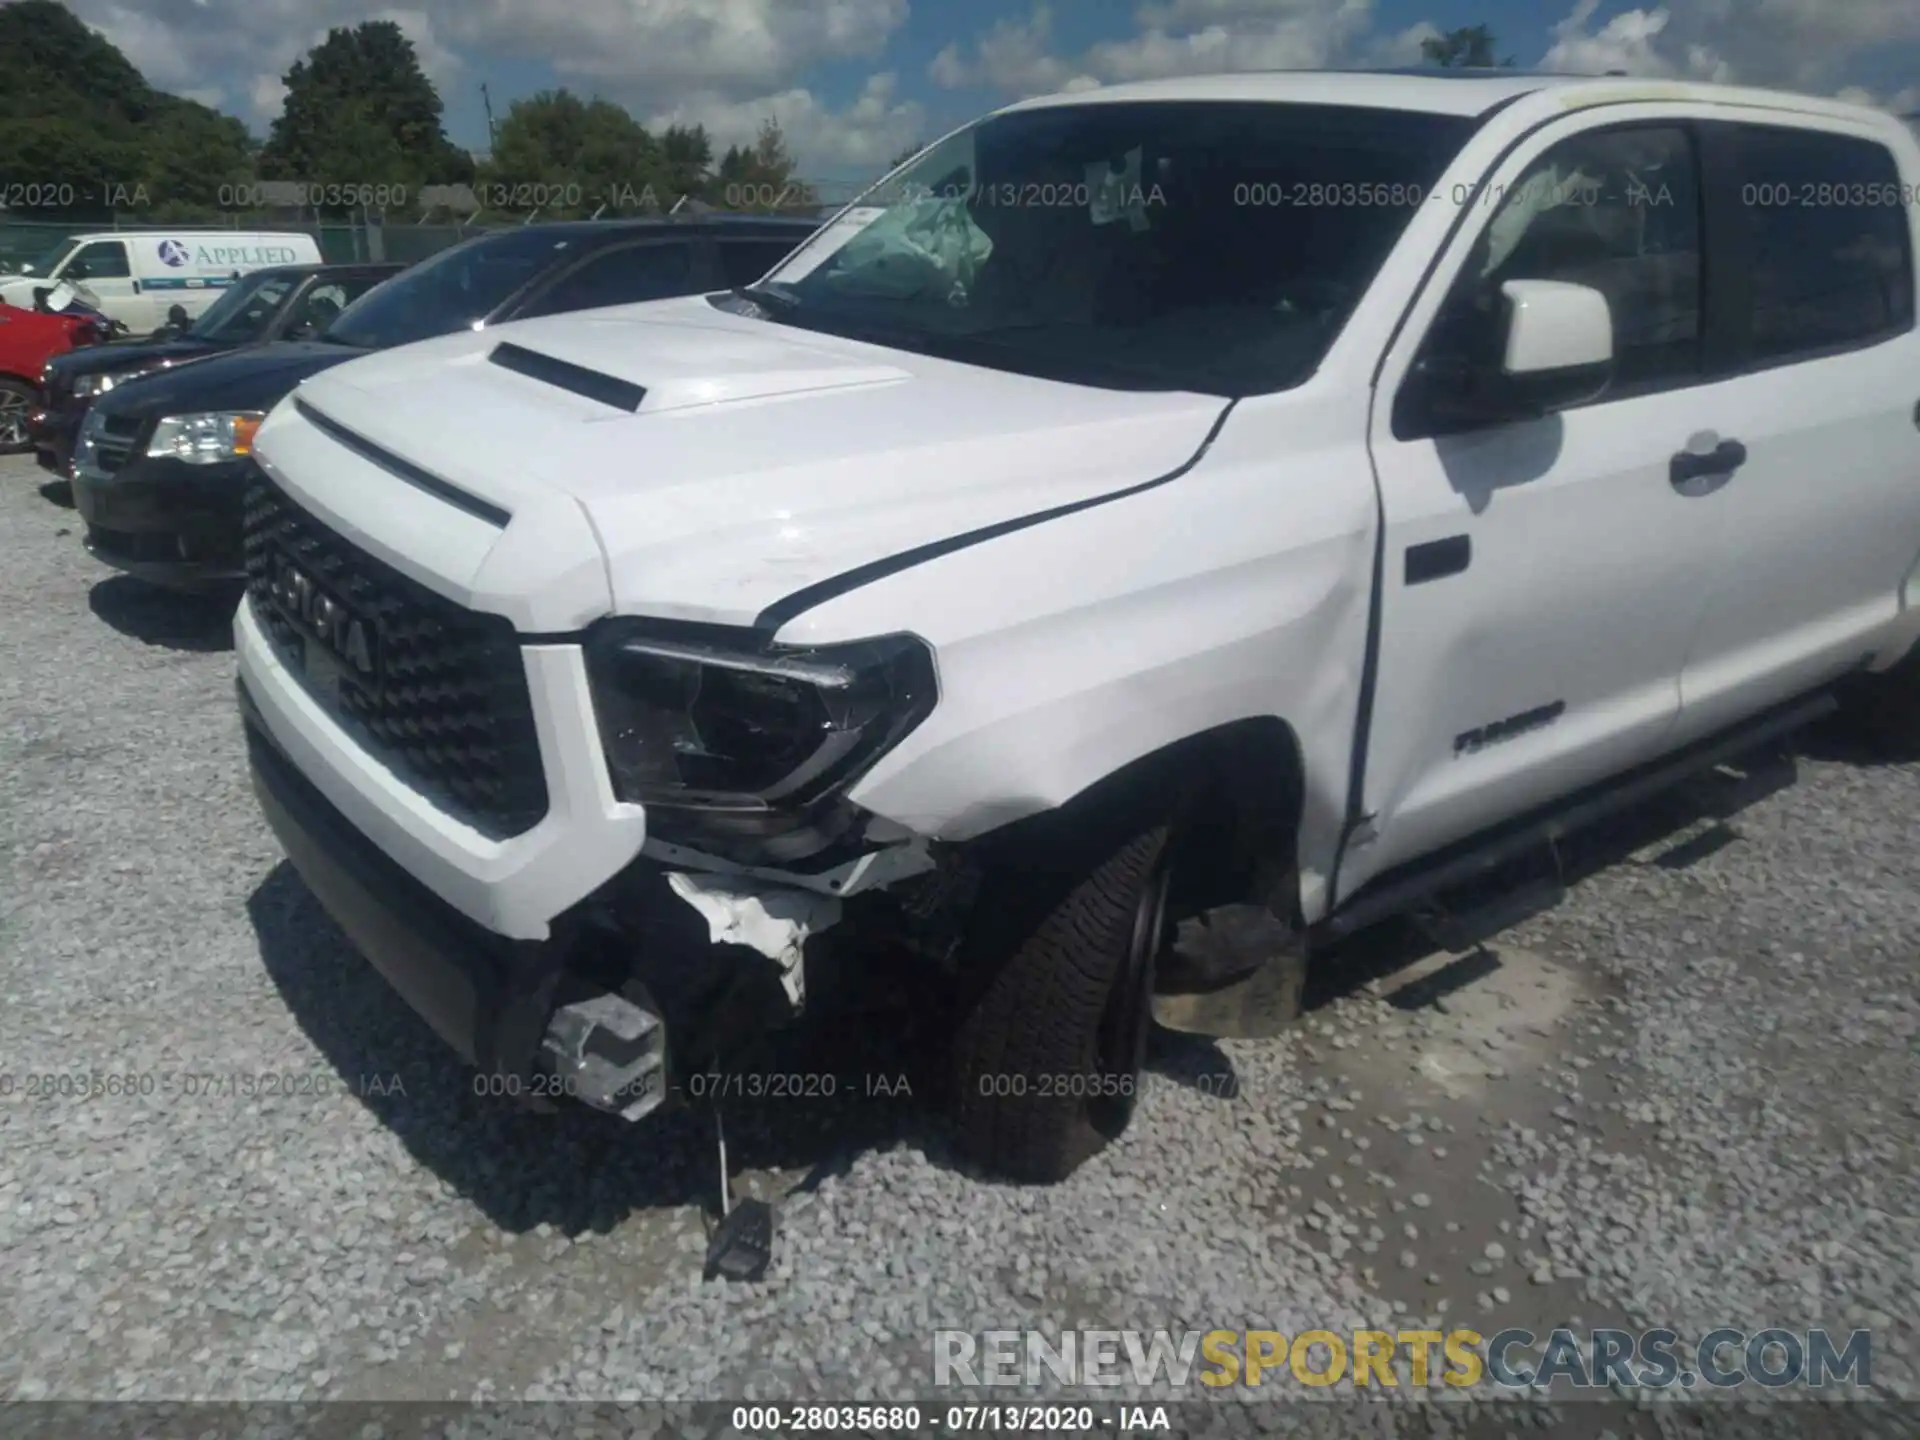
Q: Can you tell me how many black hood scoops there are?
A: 2